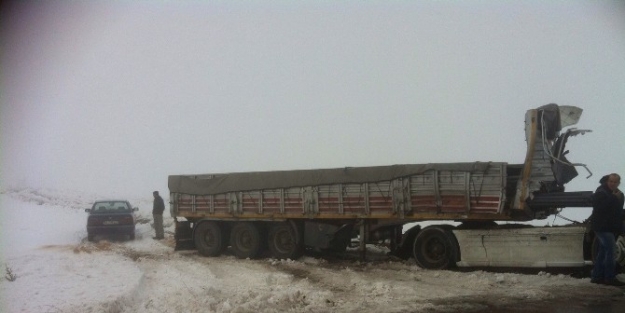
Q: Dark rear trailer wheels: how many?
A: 3